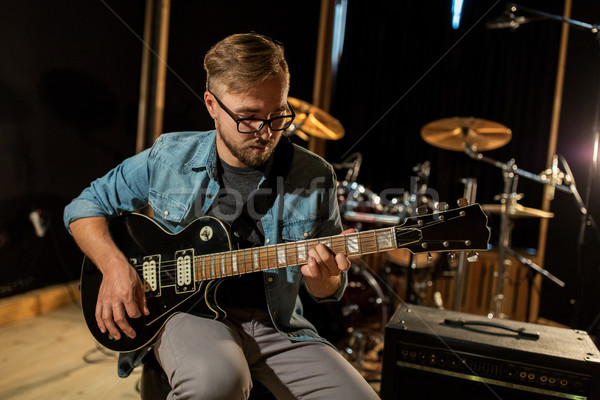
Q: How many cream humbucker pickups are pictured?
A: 2